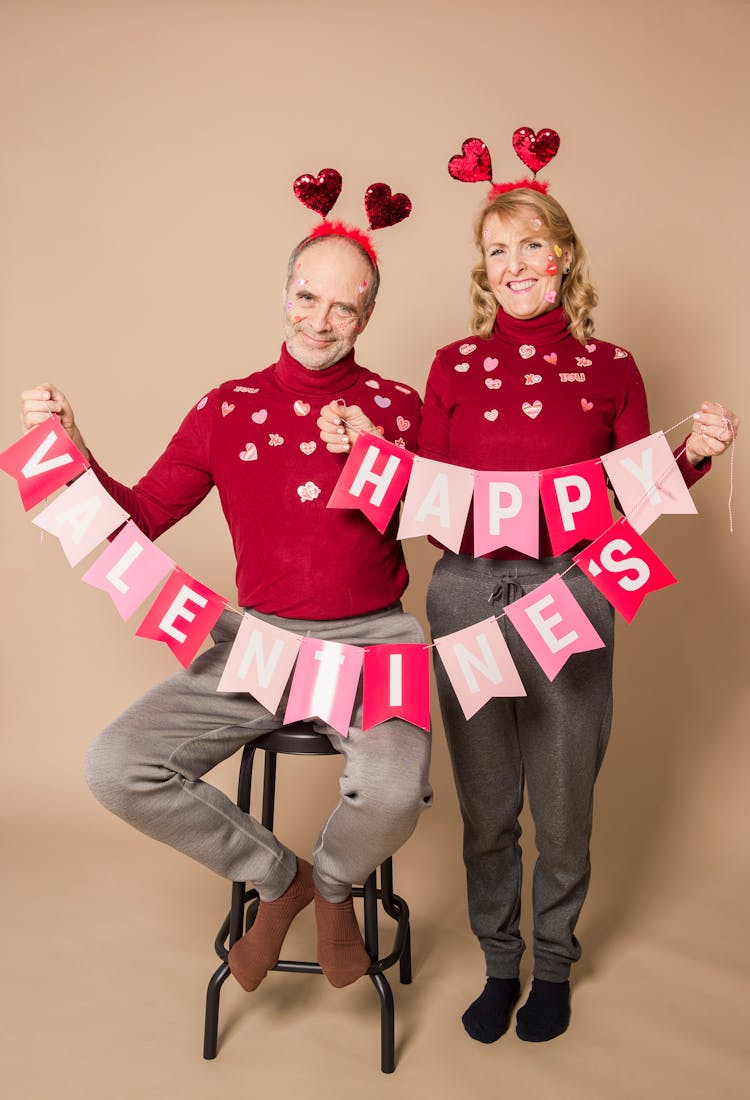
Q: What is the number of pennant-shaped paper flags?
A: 15